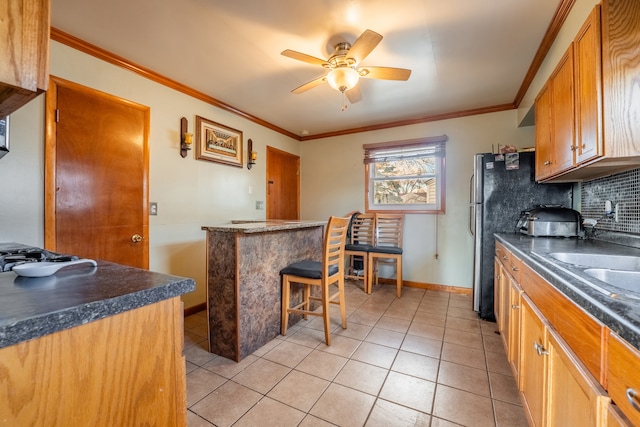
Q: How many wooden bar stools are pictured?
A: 3